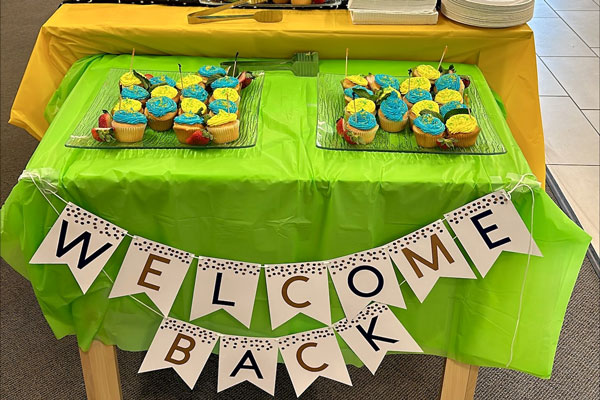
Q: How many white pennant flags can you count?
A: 11